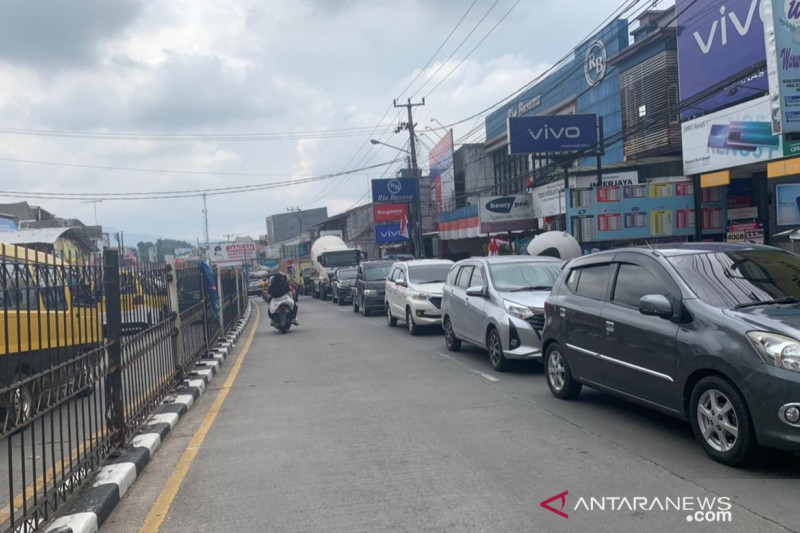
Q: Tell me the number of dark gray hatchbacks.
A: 1